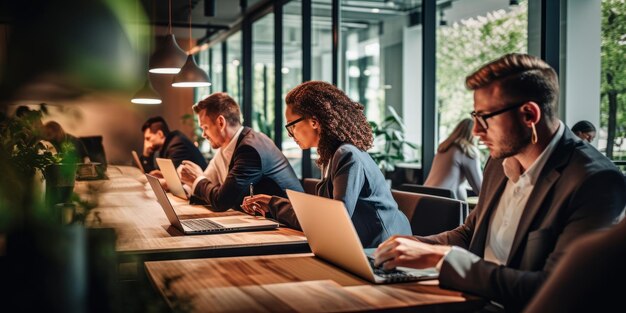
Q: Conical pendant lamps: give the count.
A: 3